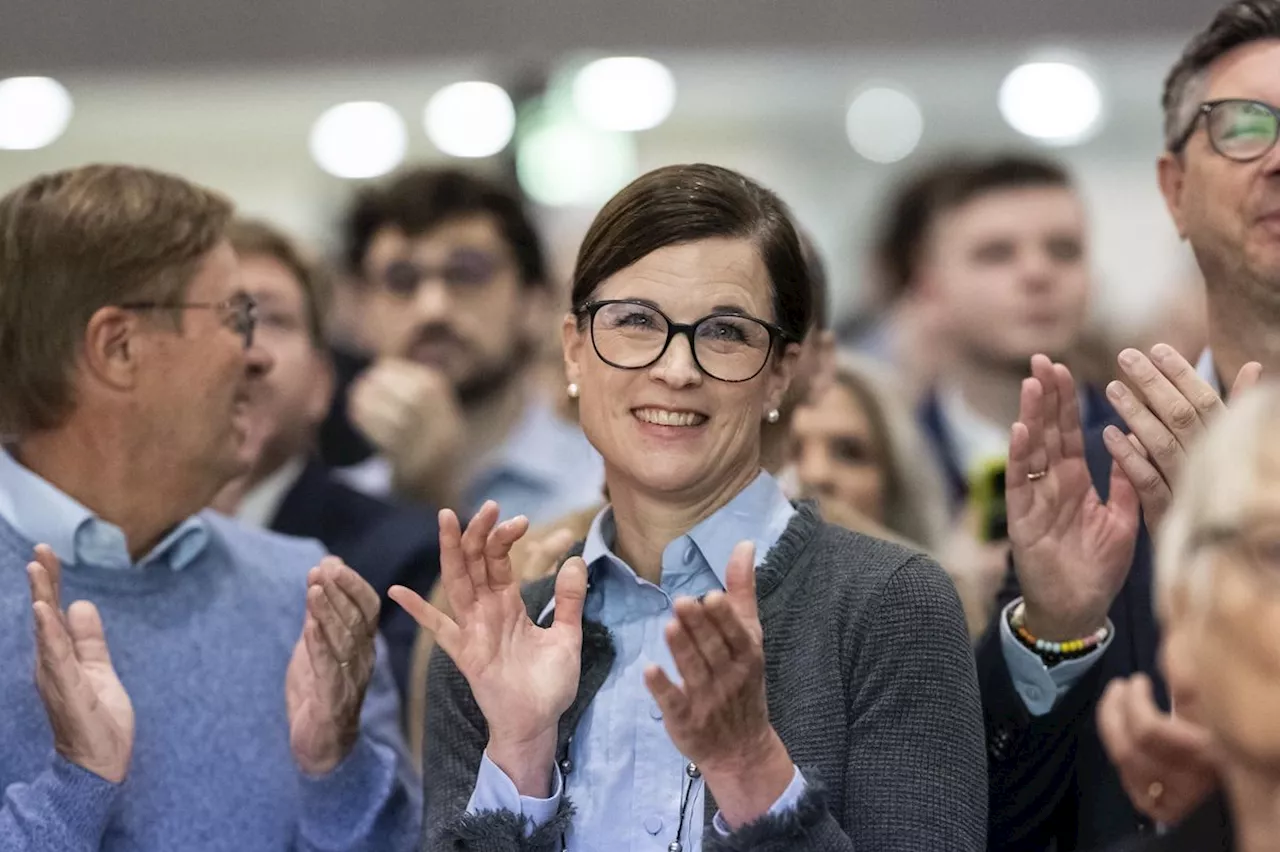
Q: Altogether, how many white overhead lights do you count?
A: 6